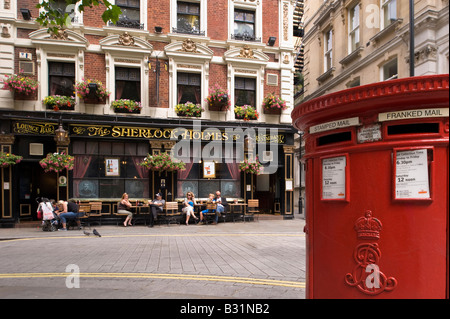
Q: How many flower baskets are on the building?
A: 12